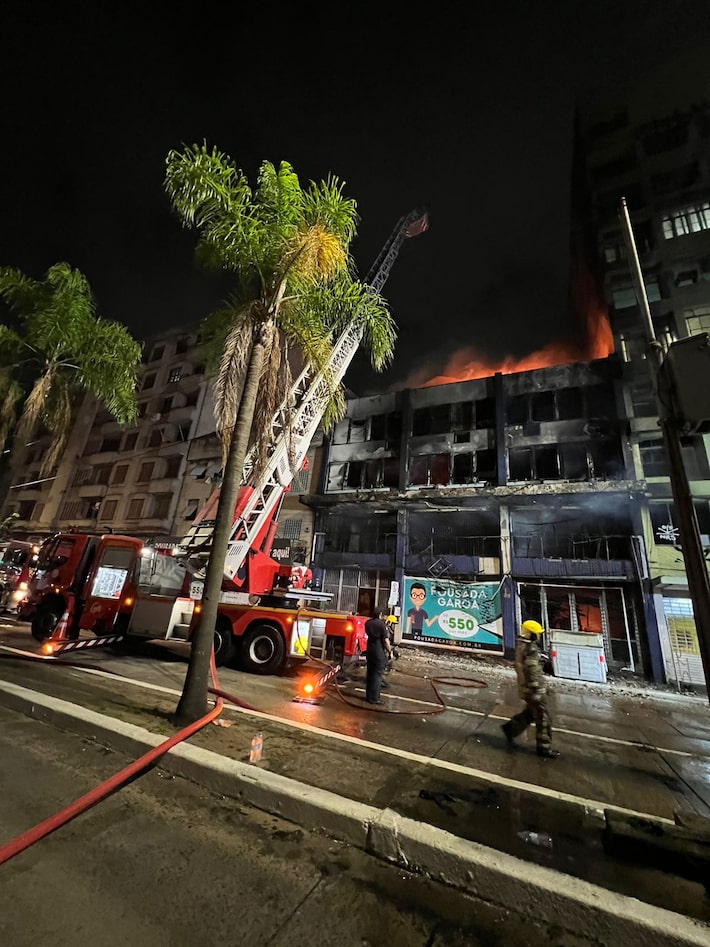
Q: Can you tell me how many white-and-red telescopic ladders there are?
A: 1